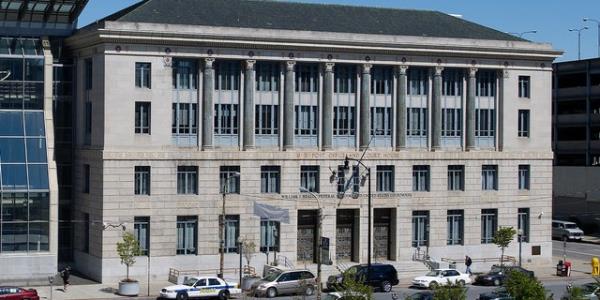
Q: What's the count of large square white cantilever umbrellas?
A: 0